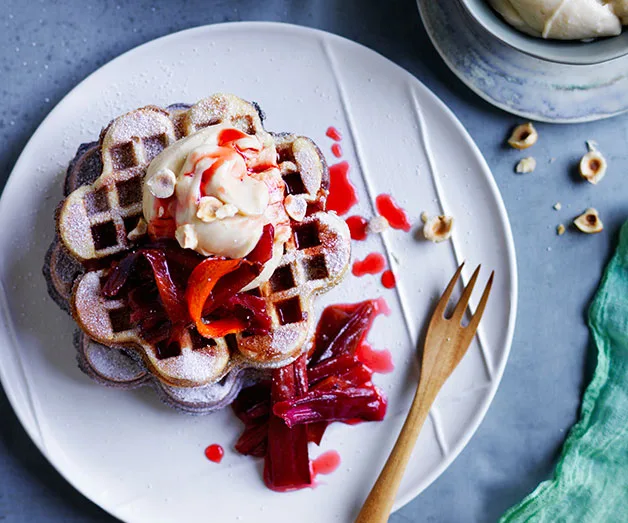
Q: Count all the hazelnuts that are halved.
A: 4